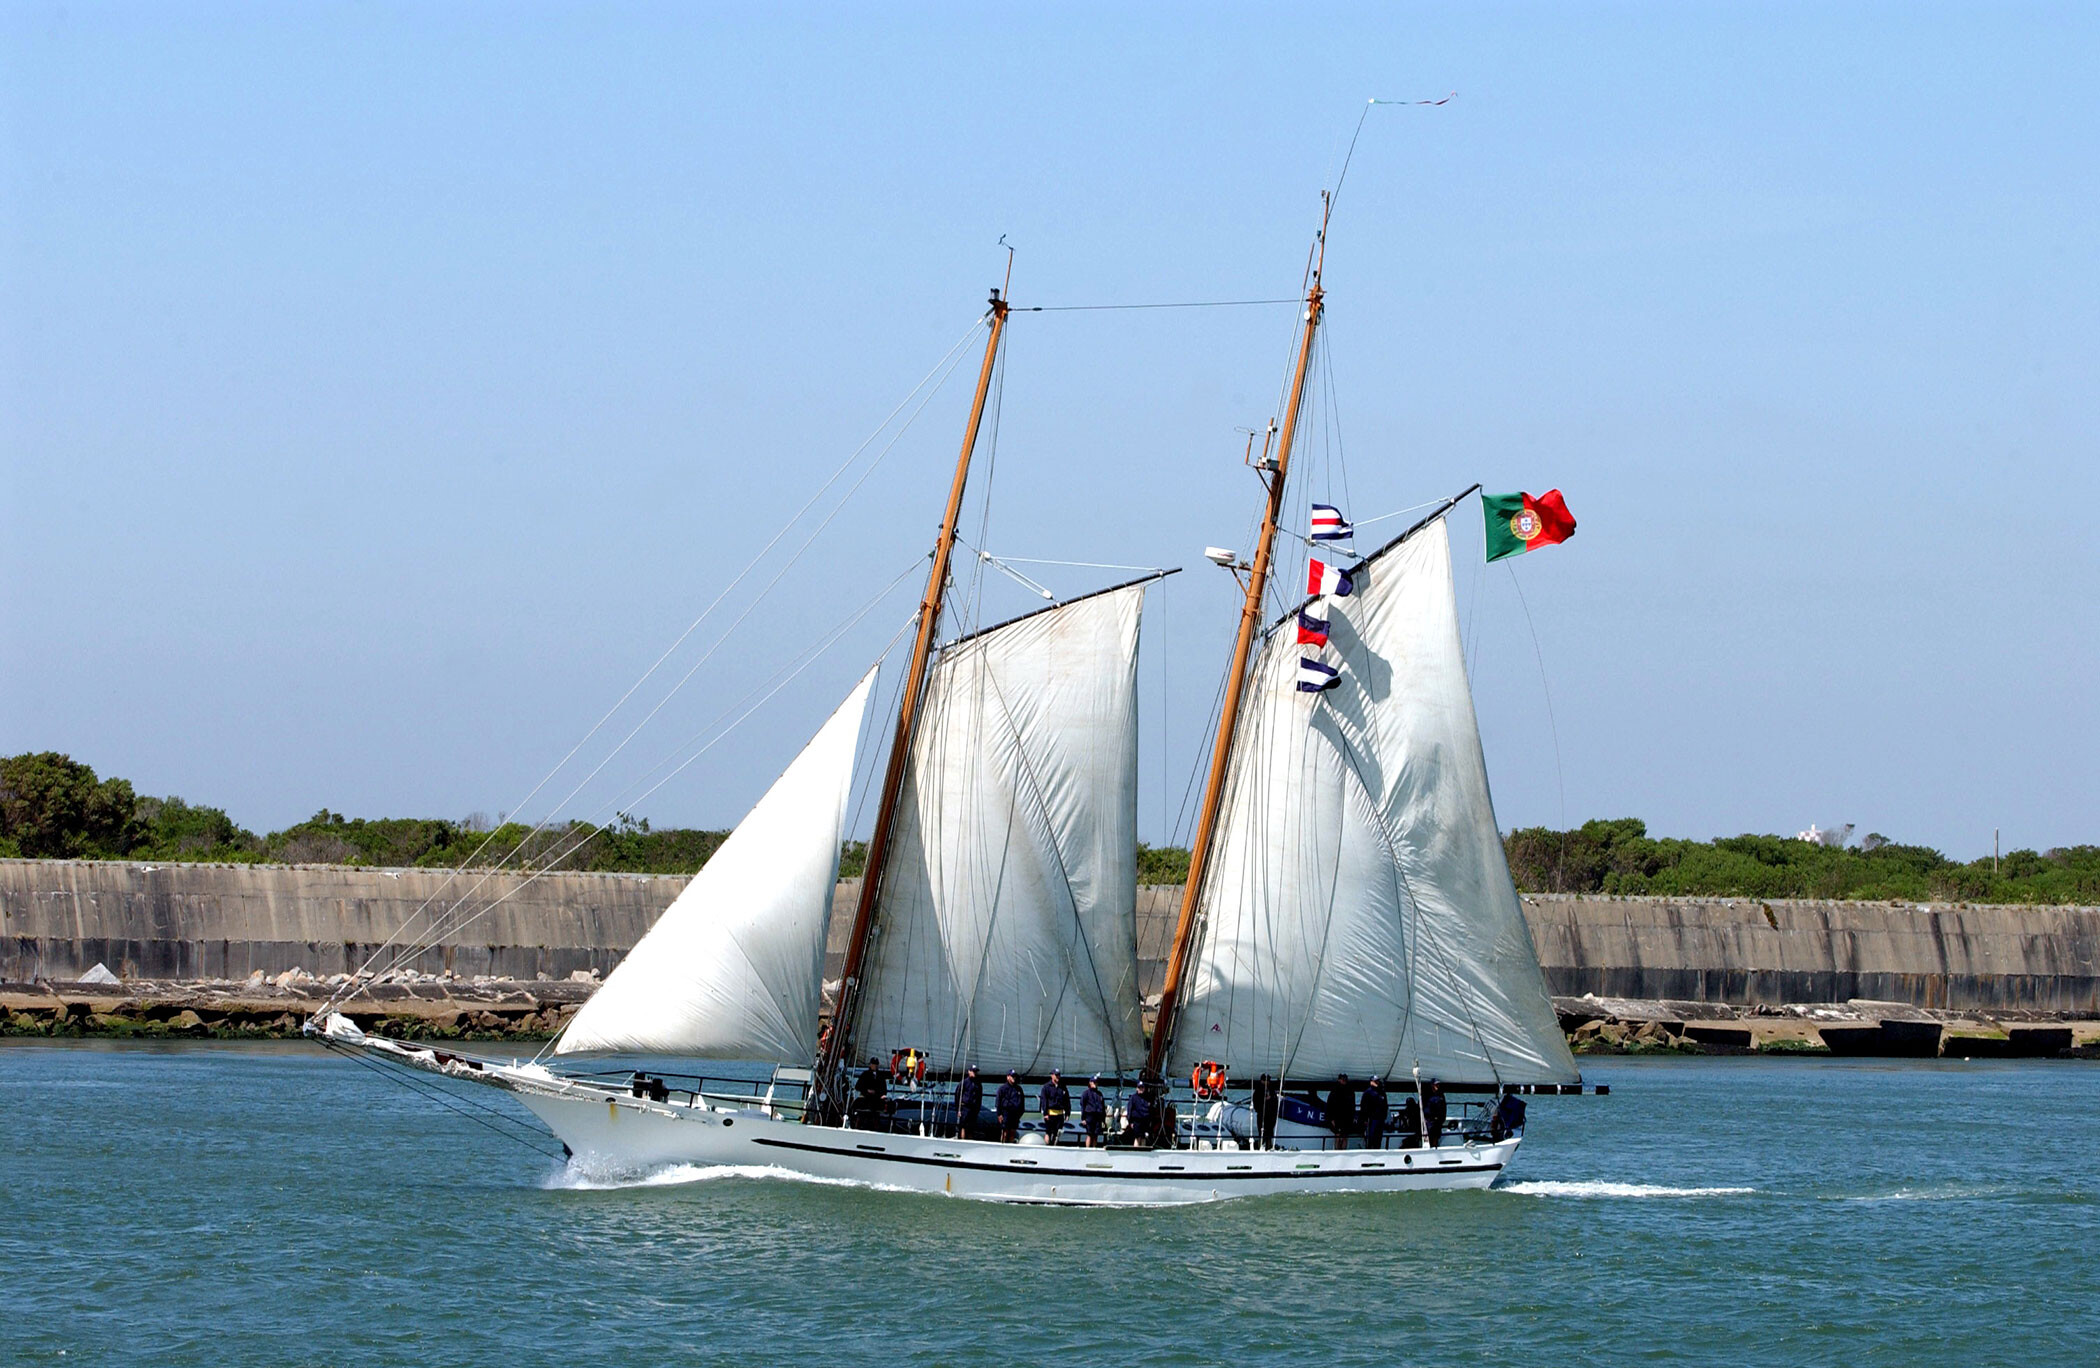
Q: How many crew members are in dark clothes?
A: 10